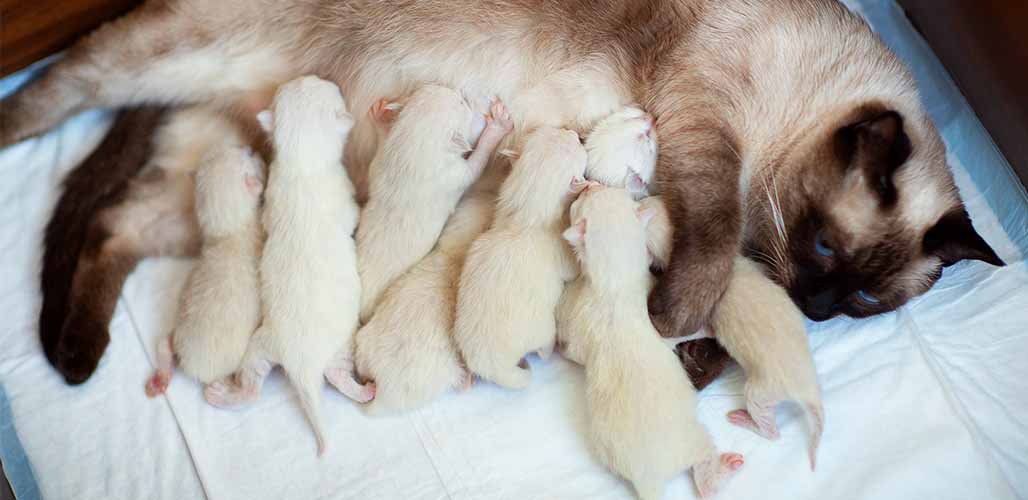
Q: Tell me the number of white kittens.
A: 8